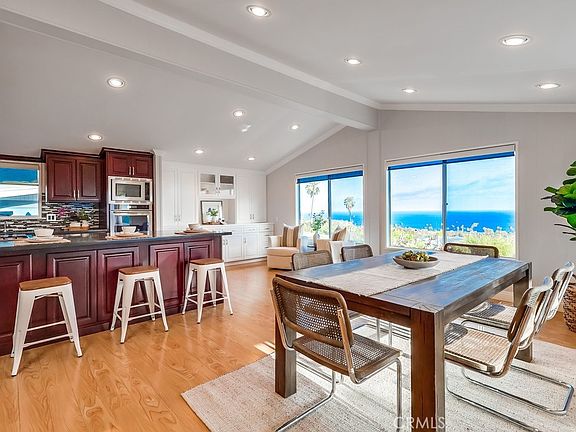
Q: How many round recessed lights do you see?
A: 11